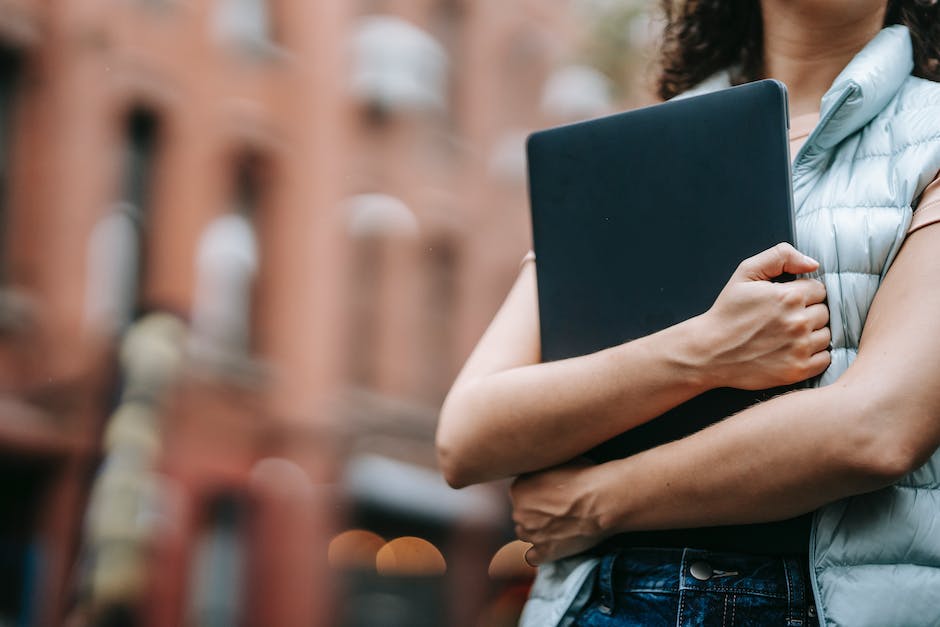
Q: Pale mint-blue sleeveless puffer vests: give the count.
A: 1